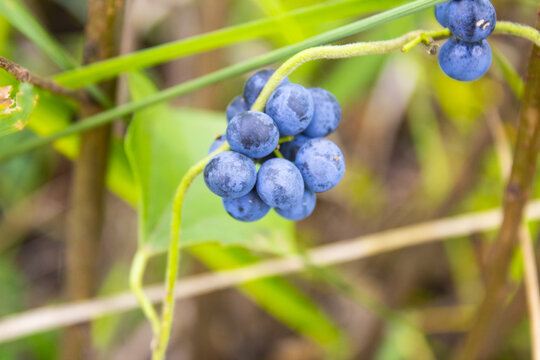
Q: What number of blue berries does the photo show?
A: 15